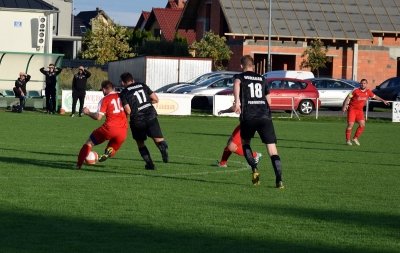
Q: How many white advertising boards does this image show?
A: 4